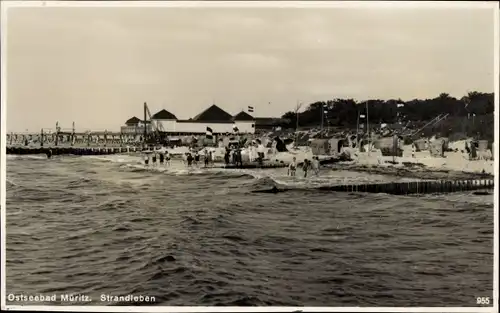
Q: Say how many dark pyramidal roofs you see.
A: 4